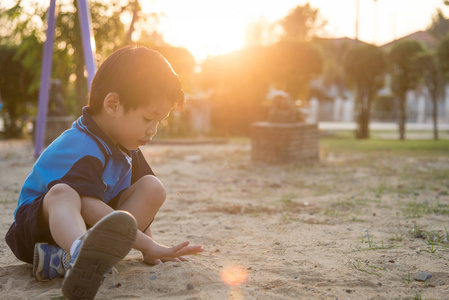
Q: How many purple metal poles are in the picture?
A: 2